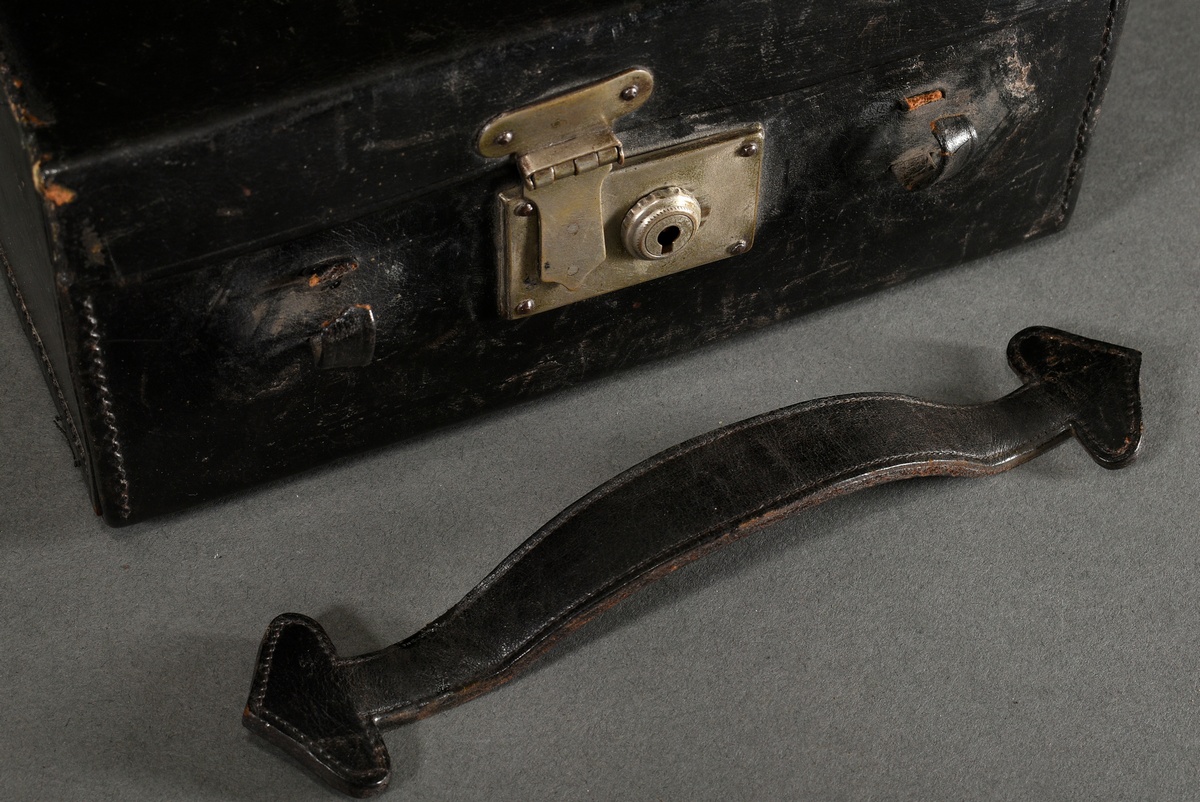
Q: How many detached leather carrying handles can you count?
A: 1